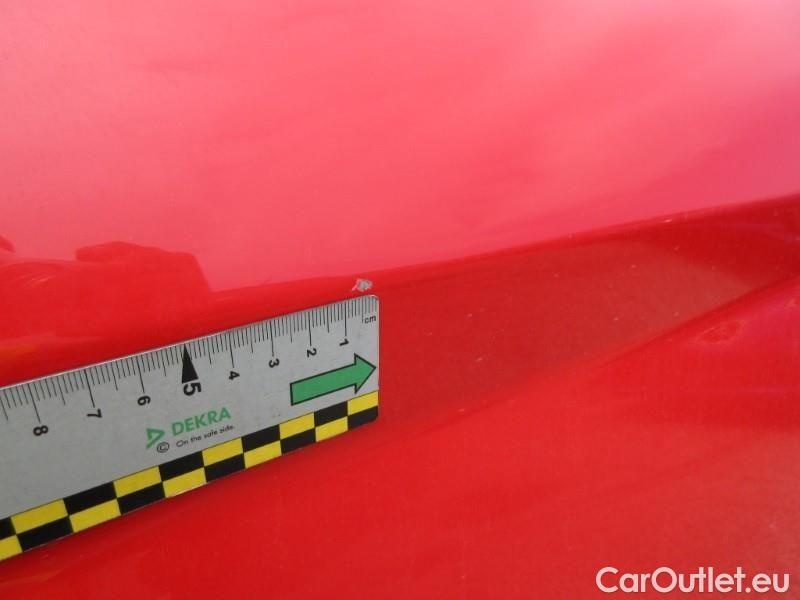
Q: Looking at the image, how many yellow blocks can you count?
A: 10